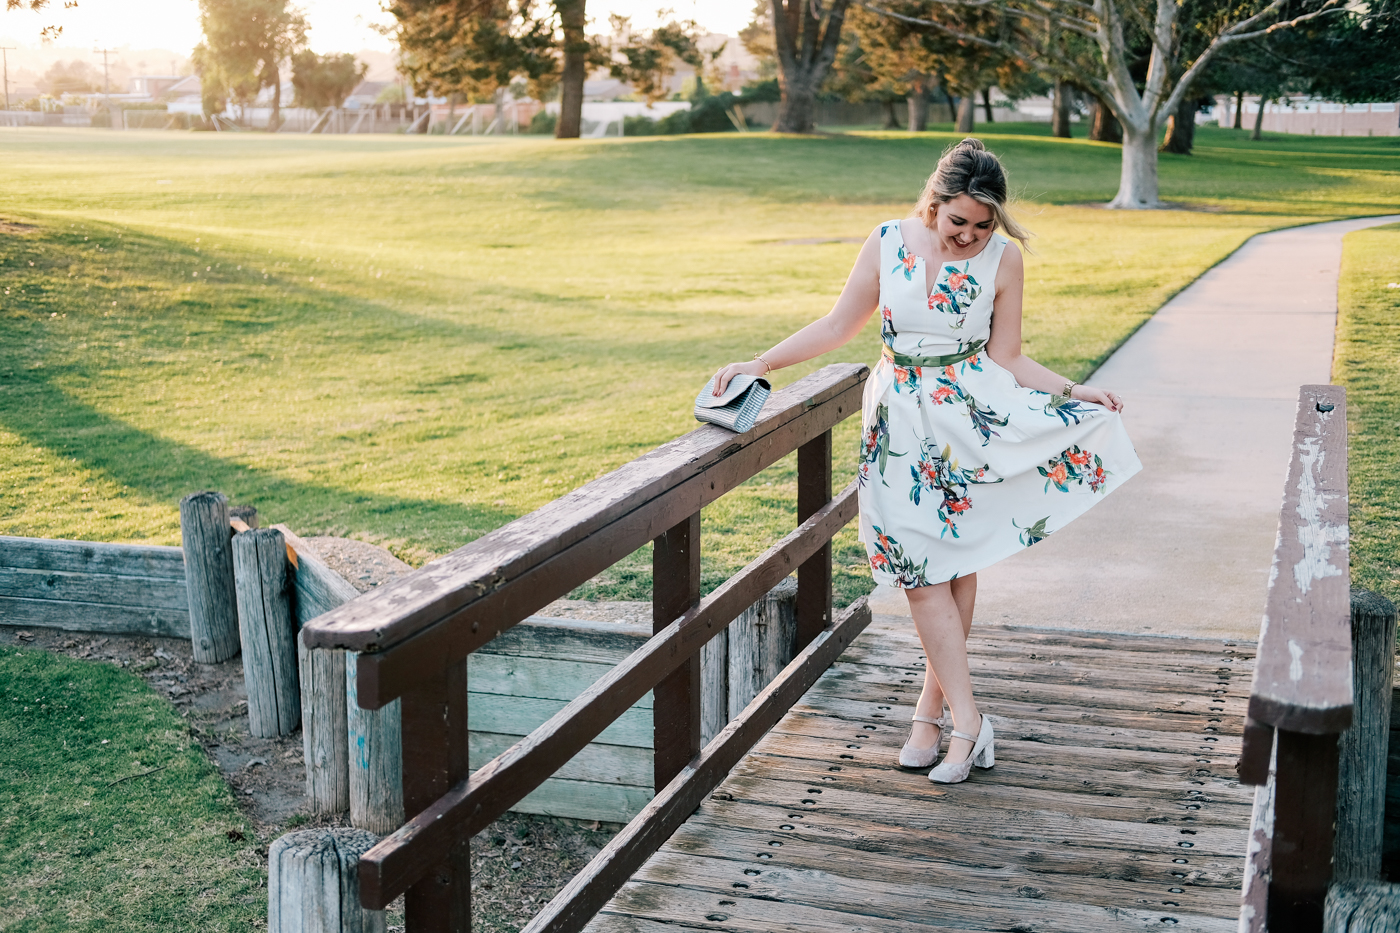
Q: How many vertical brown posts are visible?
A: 4